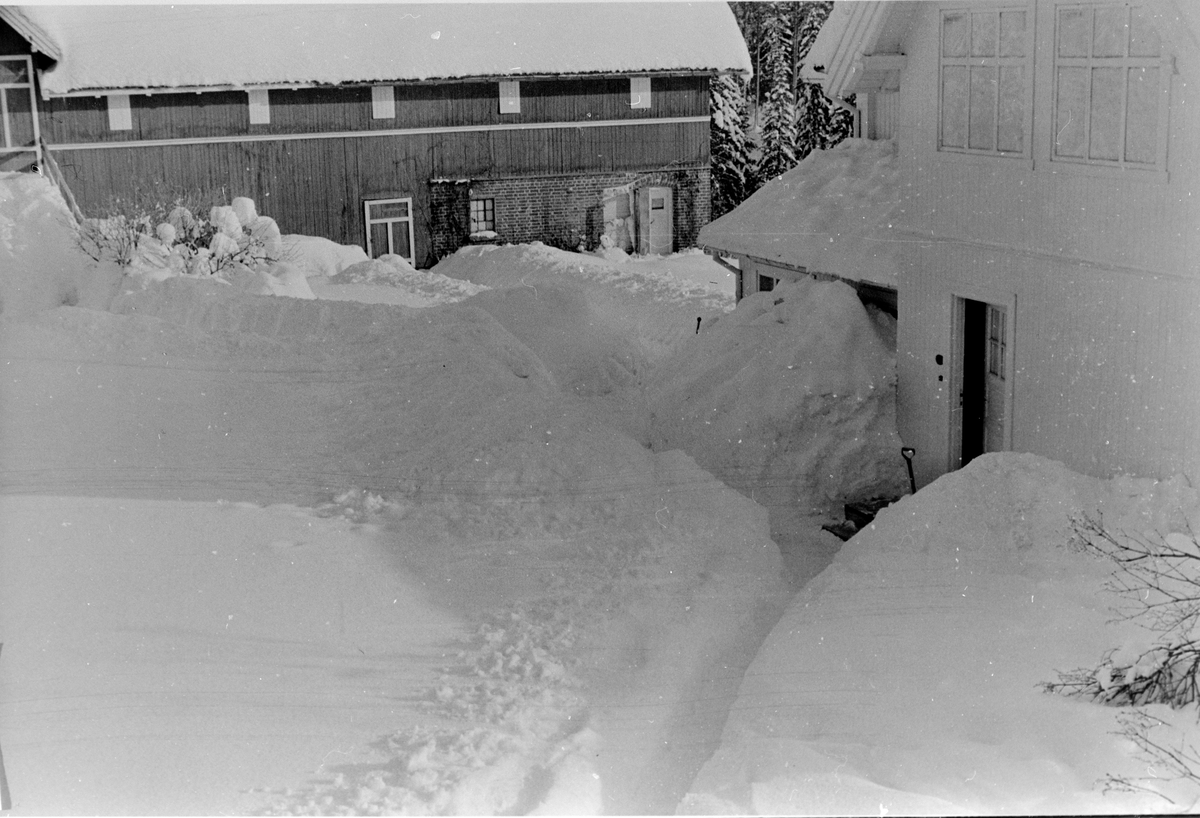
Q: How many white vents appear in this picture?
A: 5